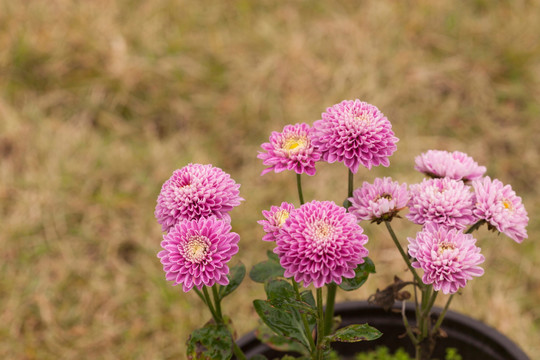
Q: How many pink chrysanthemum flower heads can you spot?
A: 11